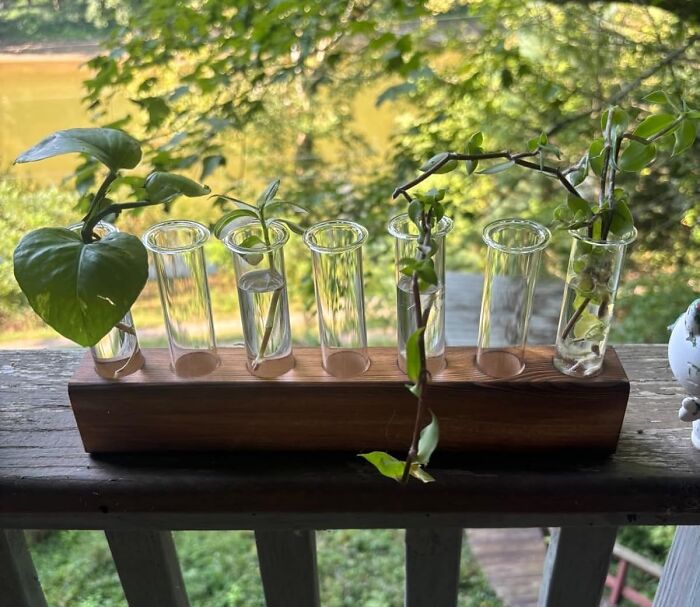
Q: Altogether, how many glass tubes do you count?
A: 7